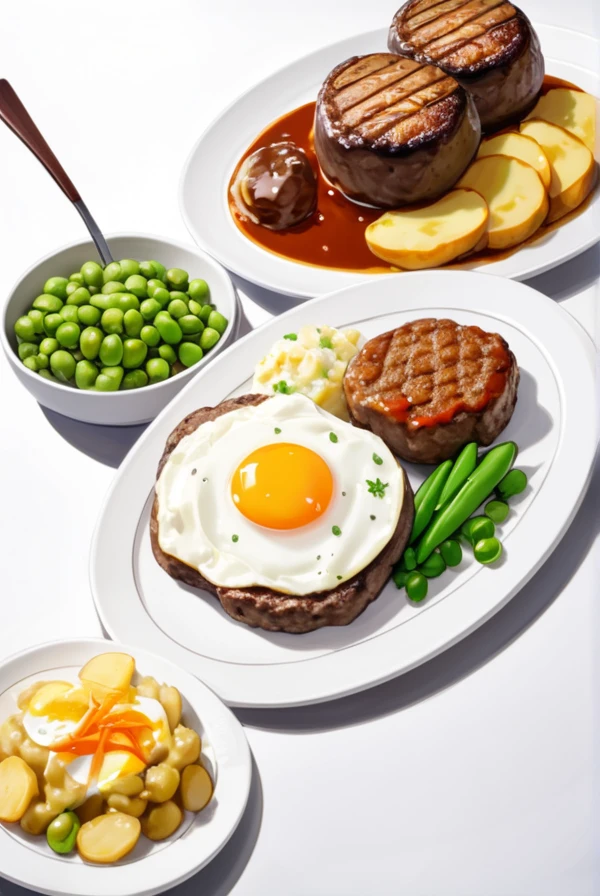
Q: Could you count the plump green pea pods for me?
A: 3